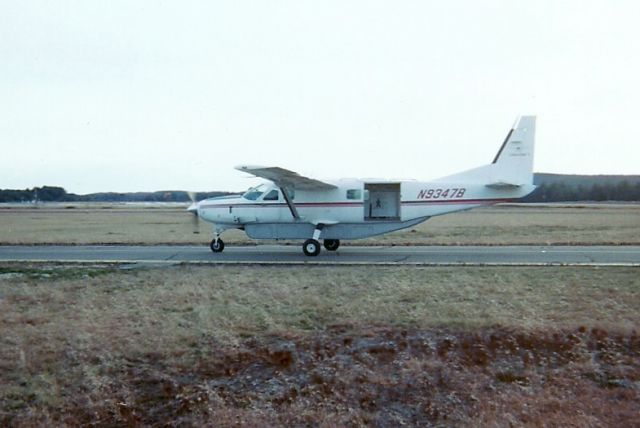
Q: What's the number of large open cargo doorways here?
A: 1